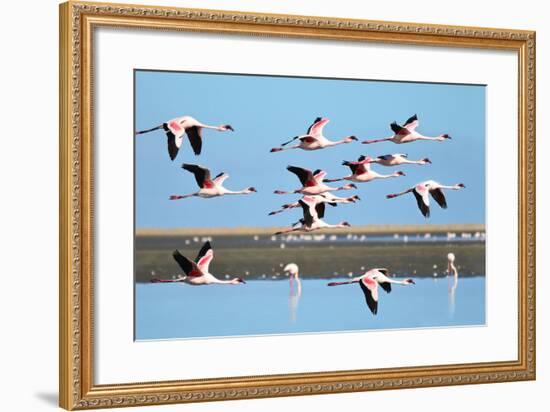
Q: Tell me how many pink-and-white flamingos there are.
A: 15